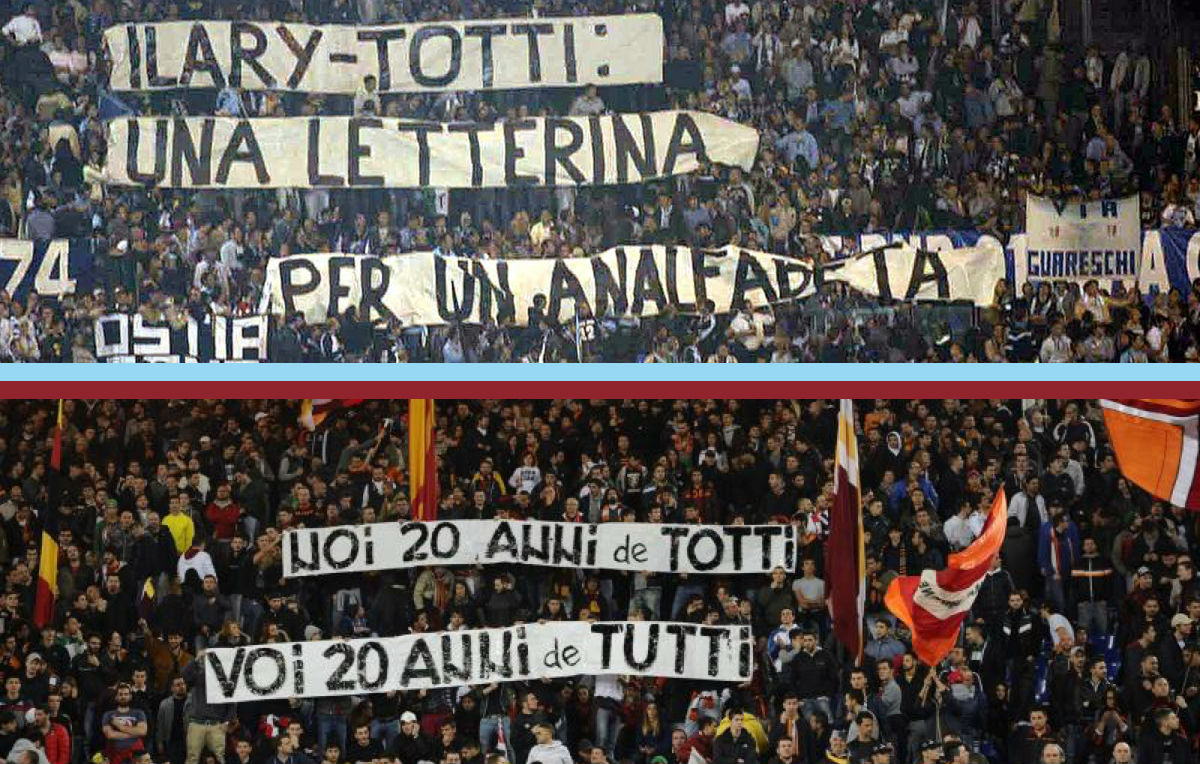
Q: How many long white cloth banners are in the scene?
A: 5